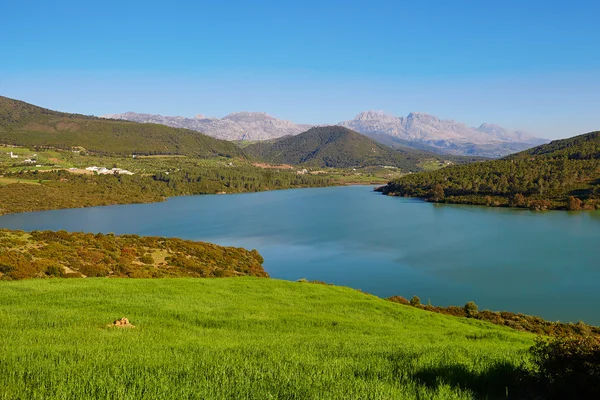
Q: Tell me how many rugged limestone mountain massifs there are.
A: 2